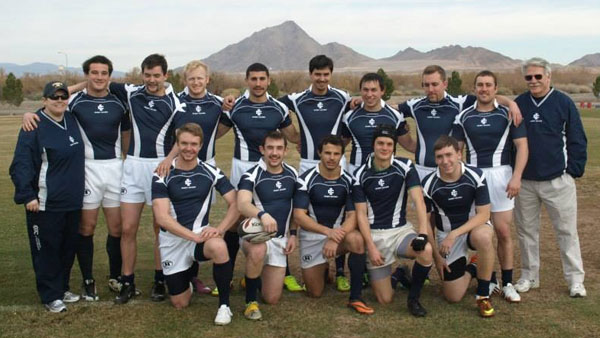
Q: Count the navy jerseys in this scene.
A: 13